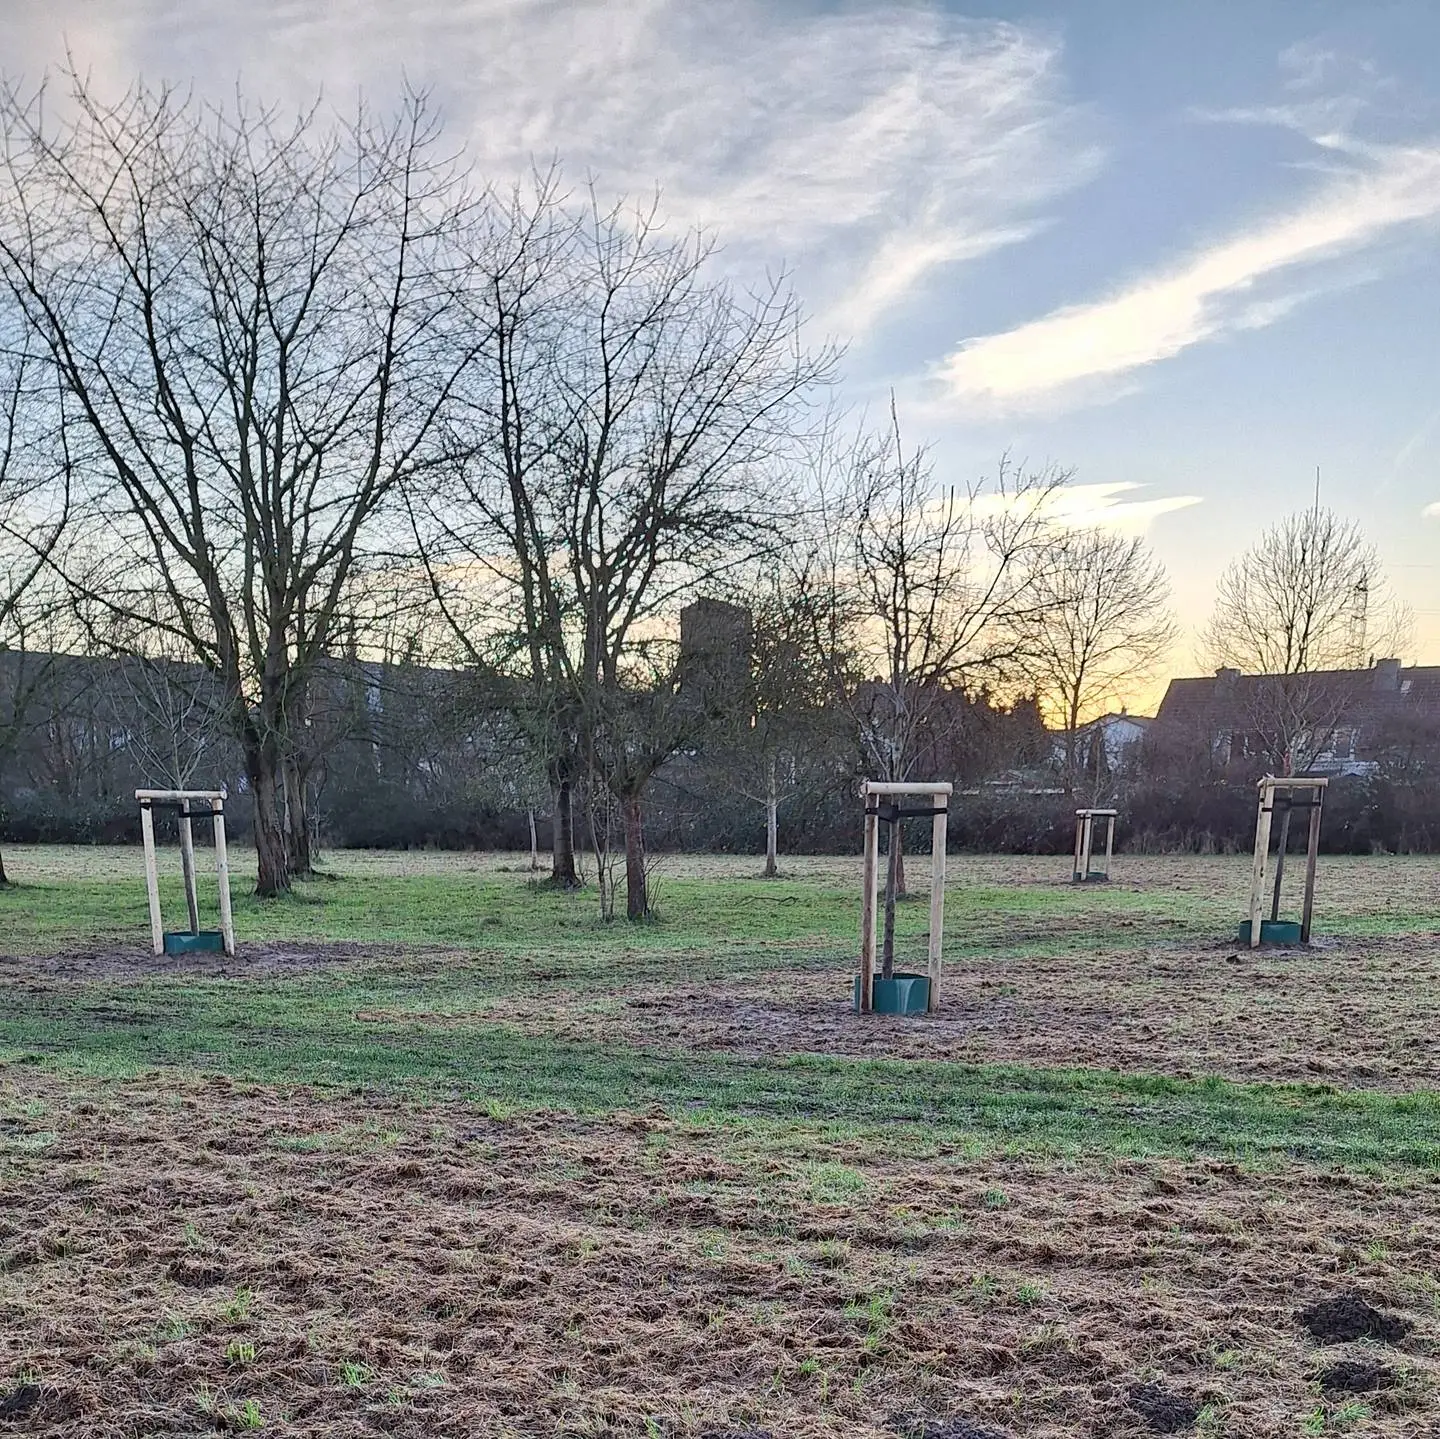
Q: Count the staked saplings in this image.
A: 4